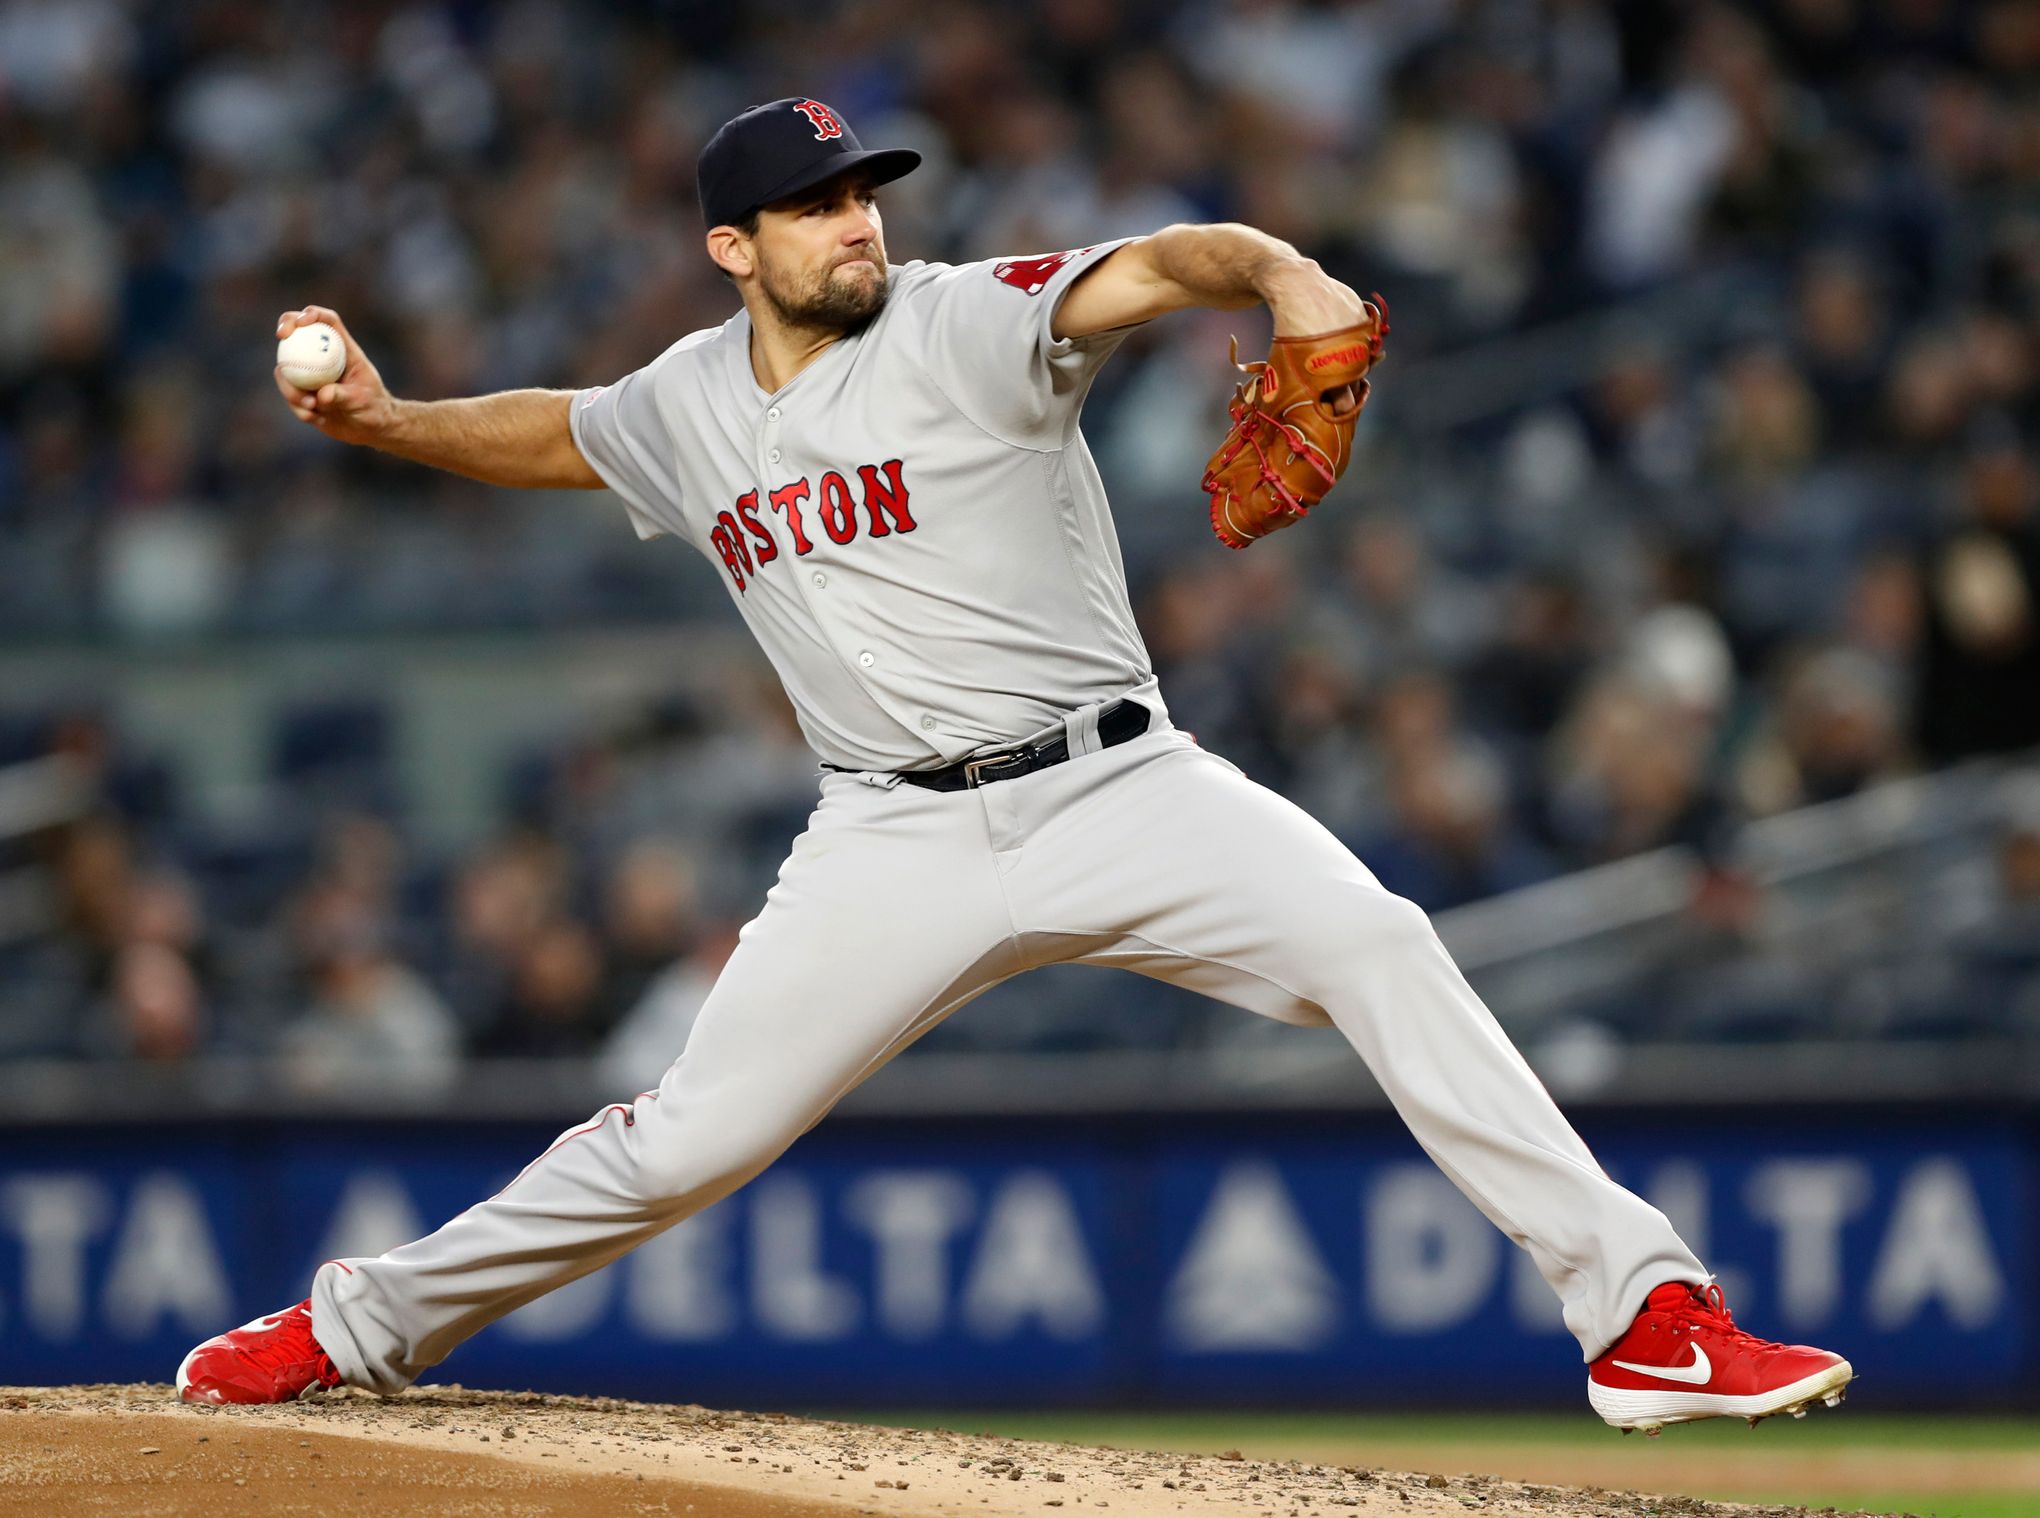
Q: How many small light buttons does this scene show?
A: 5